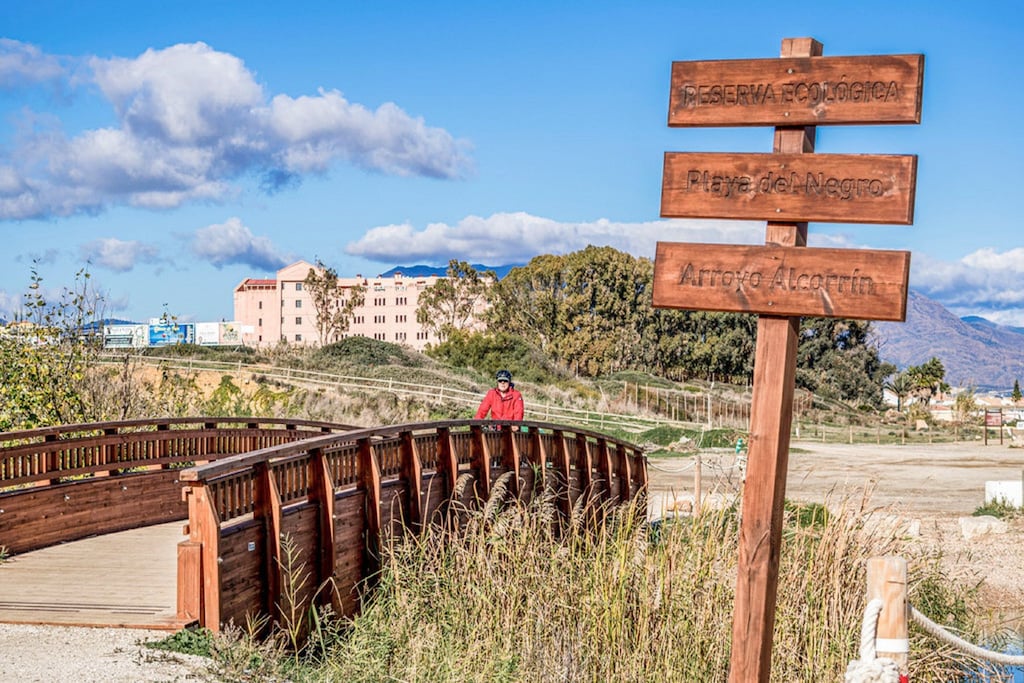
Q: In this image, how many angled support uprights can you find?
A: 14